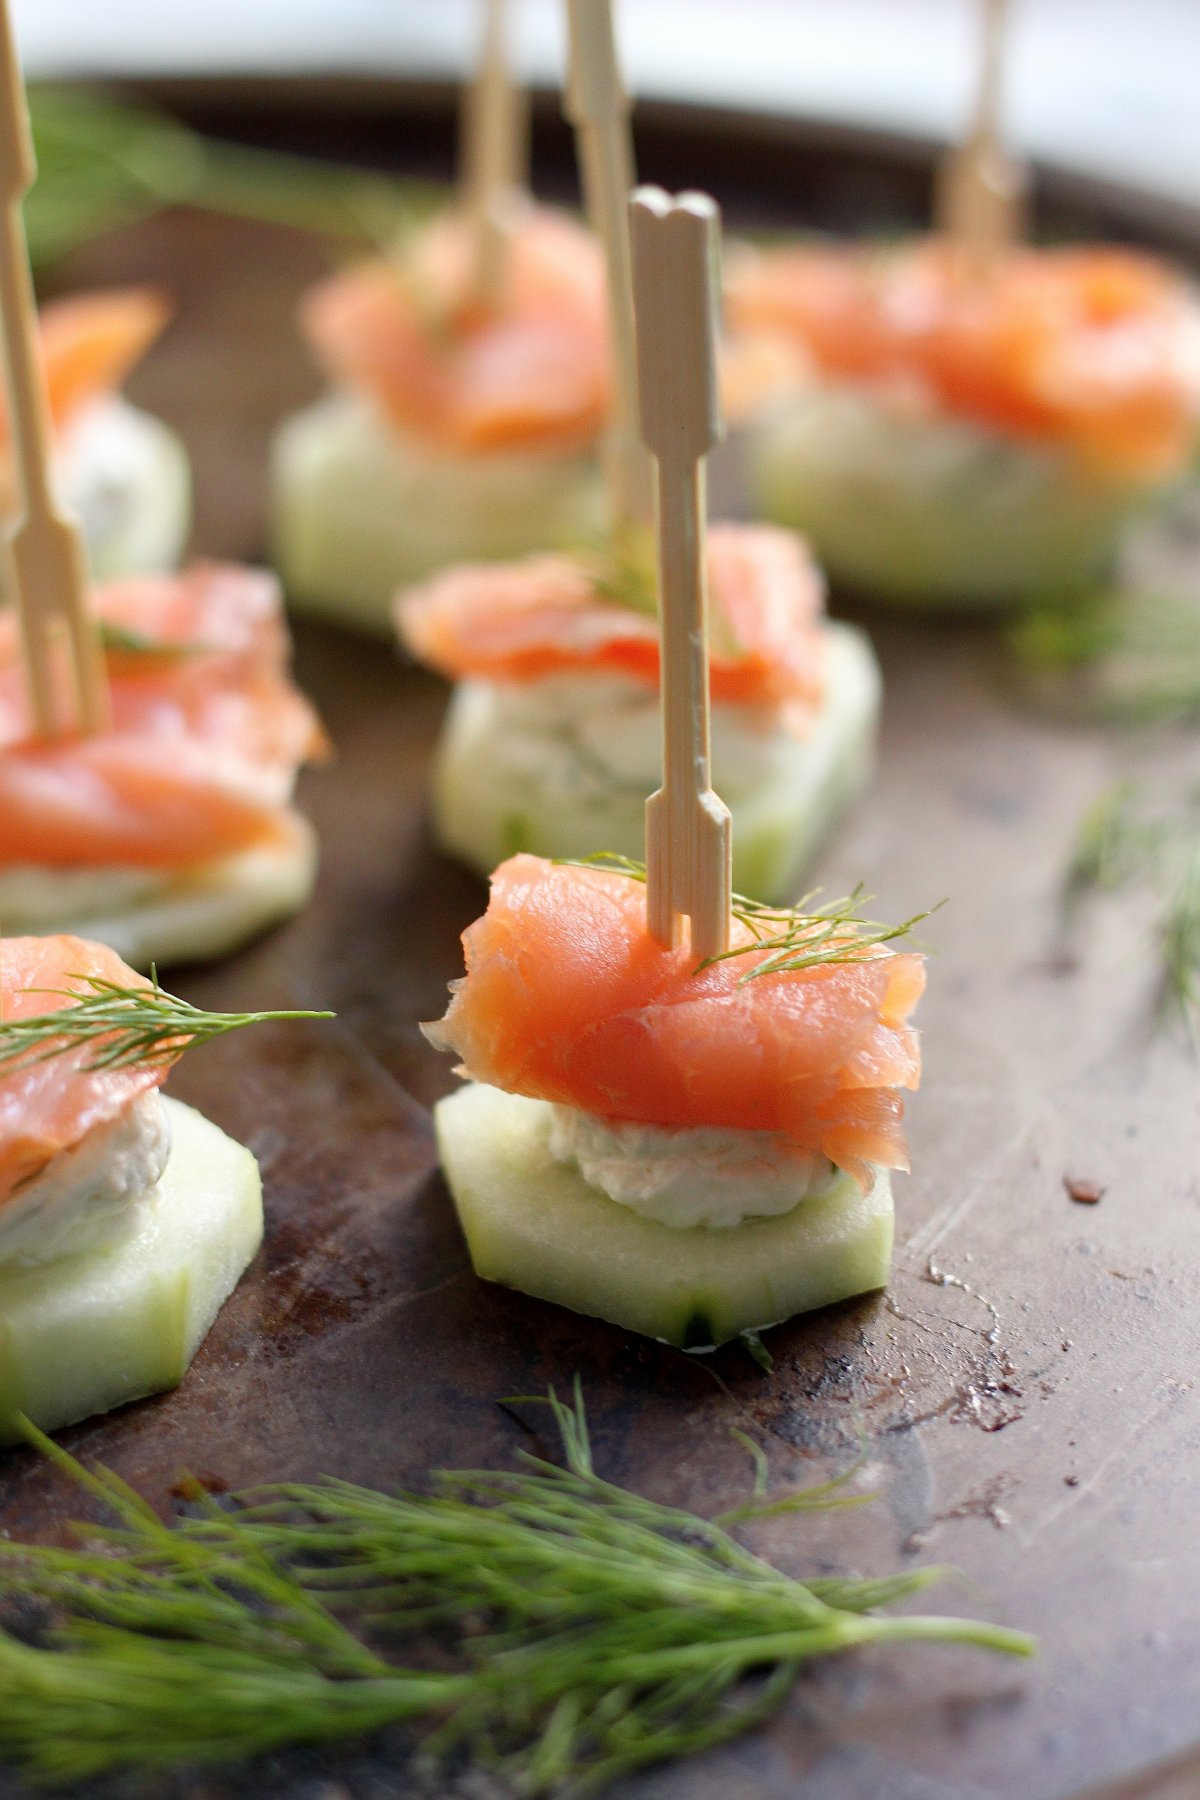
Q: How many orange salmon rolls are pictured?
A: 7